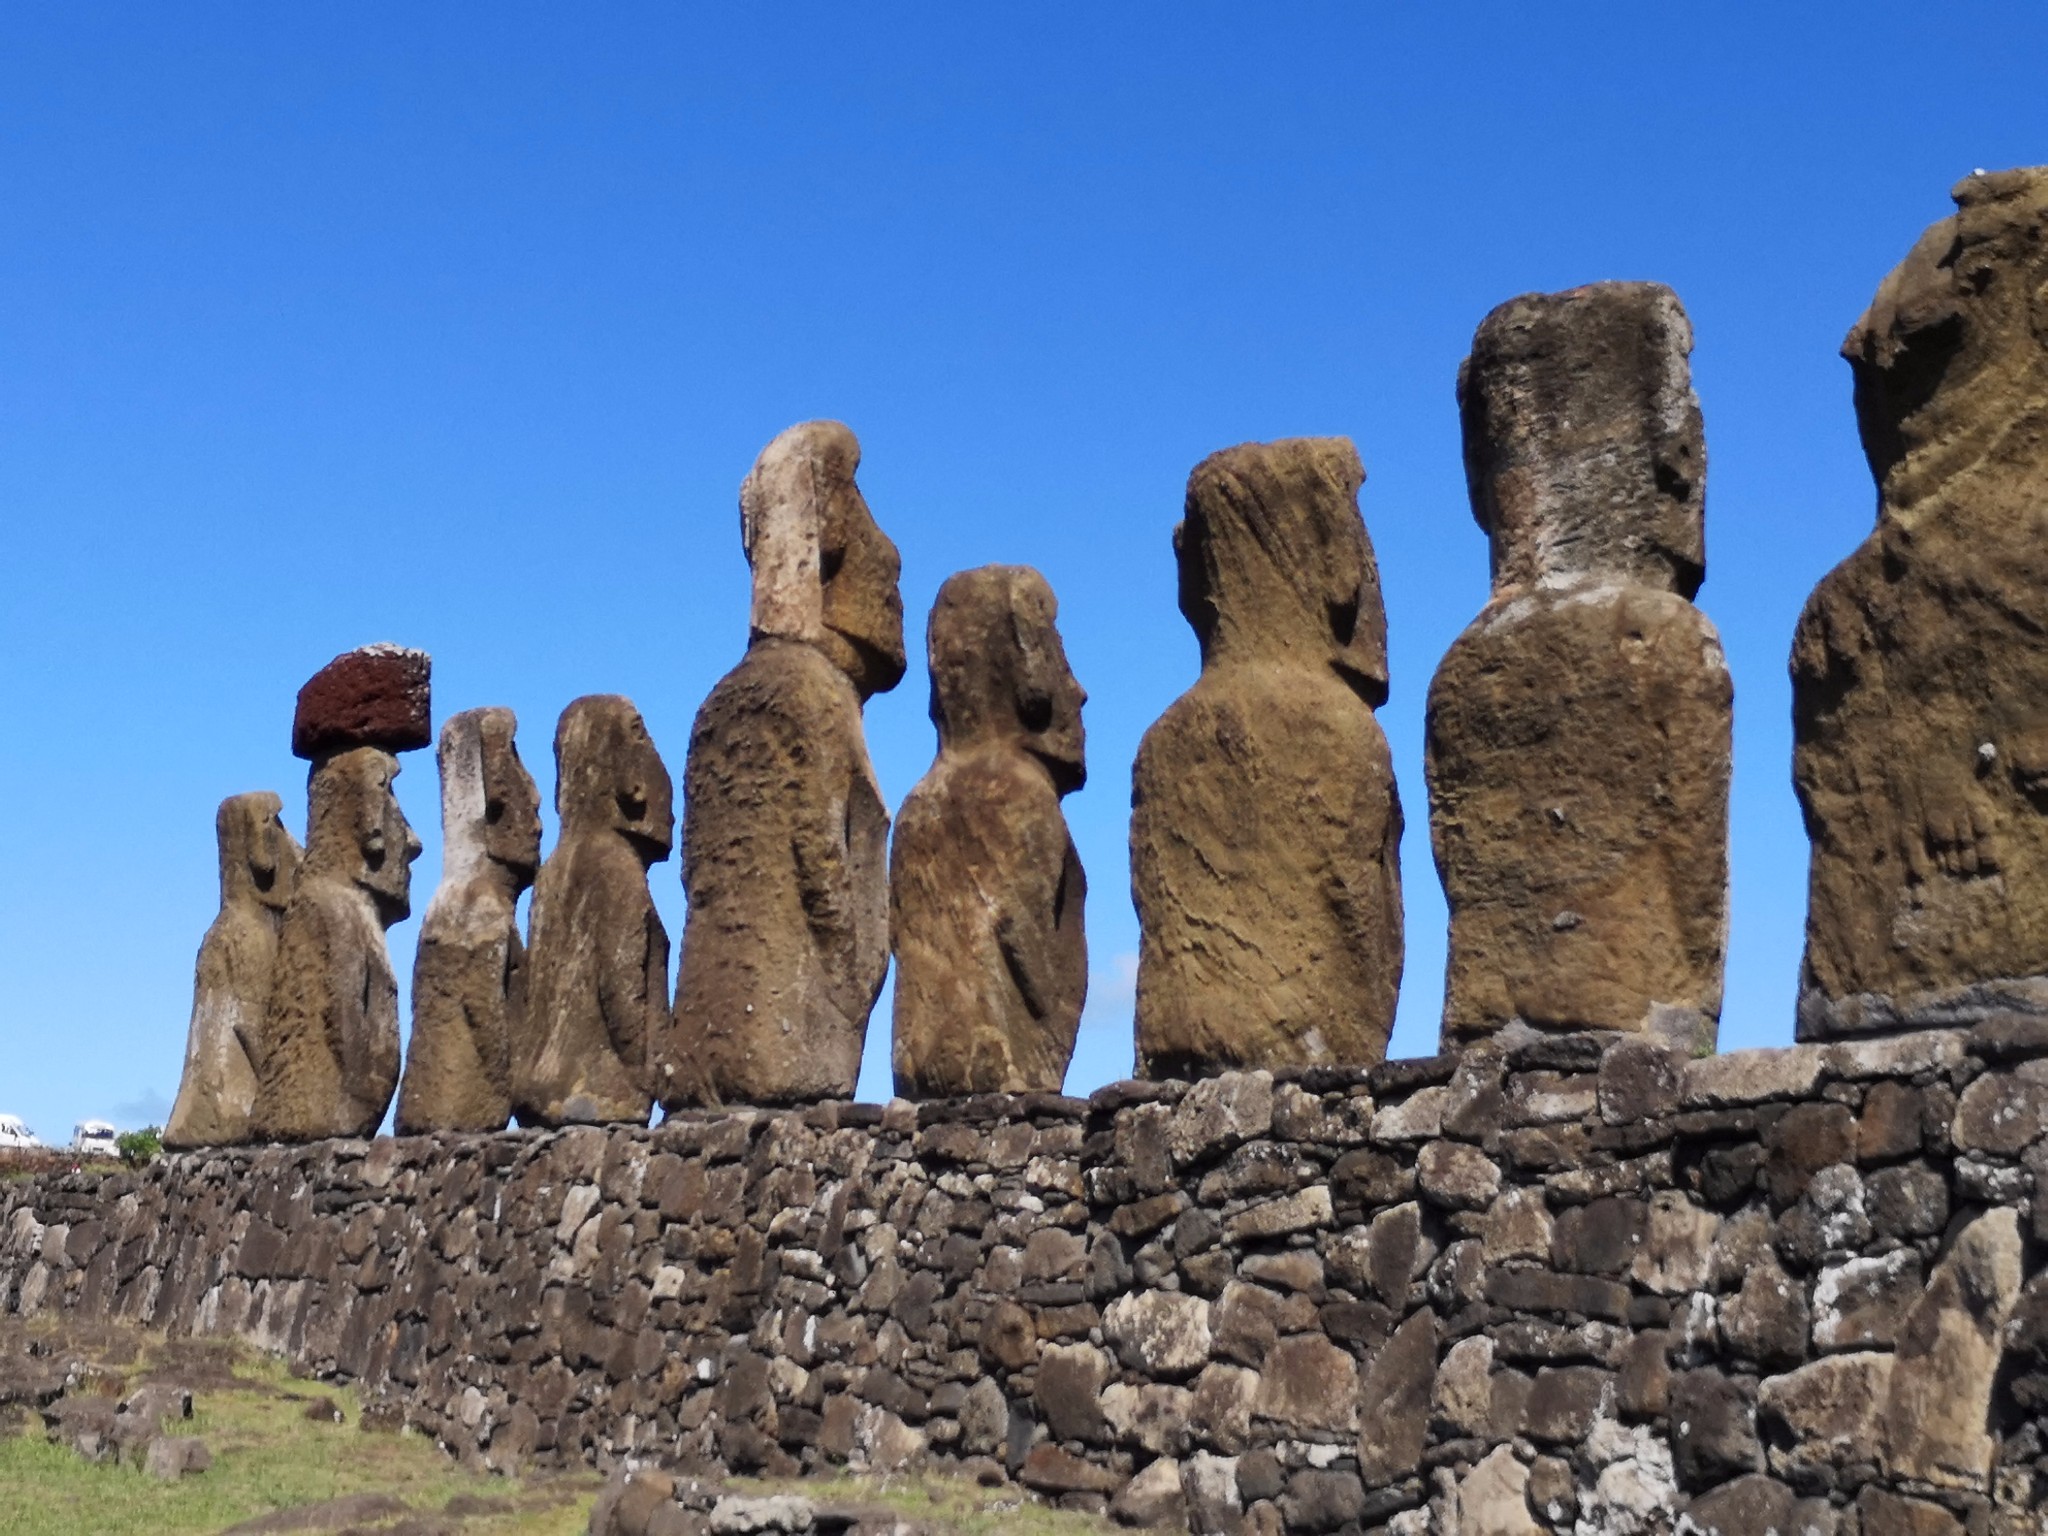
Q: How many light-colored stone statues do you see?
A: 9